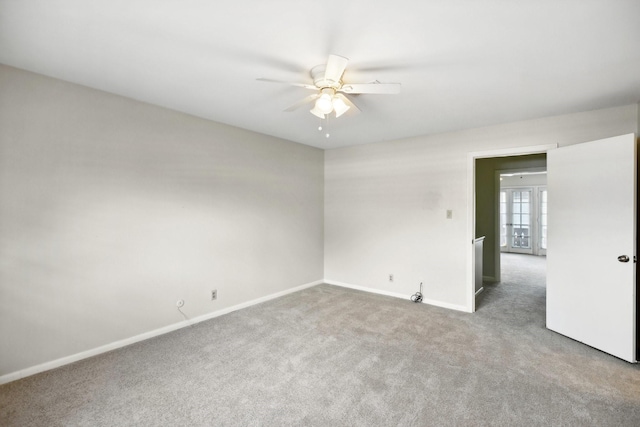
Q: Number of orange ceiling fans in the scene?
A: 0